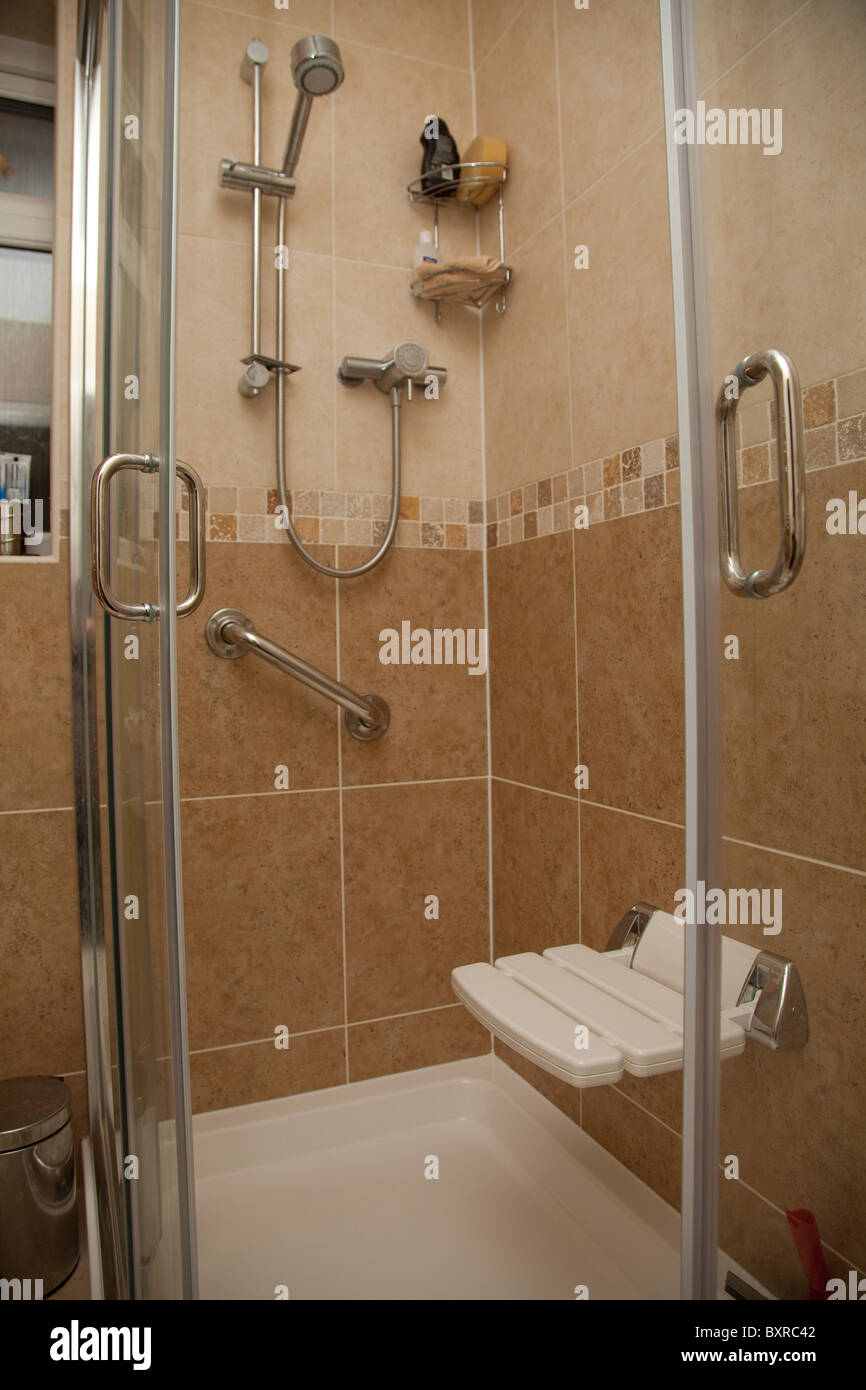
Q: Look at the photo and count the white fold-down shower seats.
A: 1